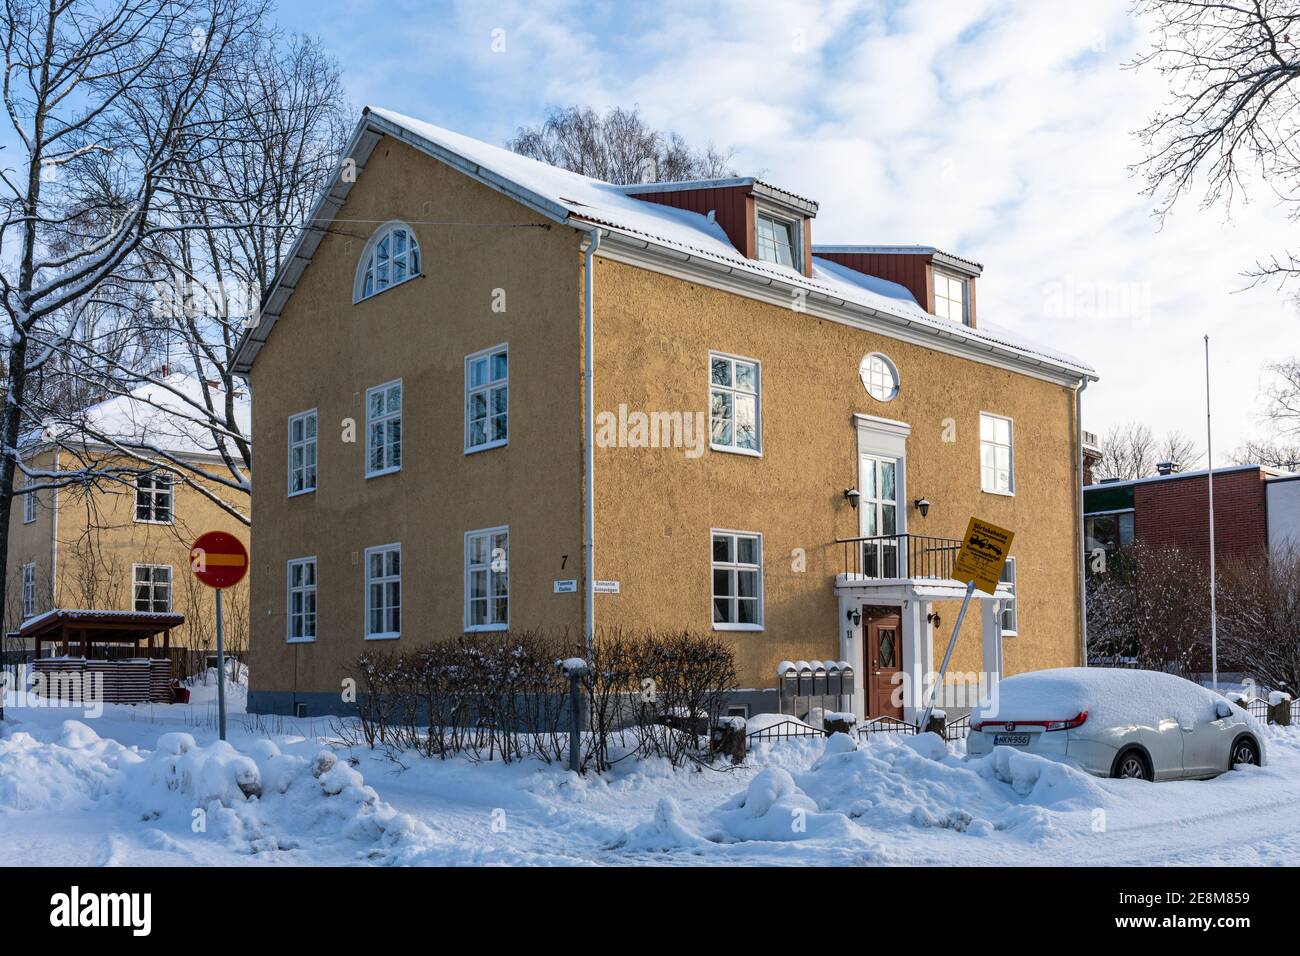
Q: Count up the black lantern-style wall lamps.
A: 4